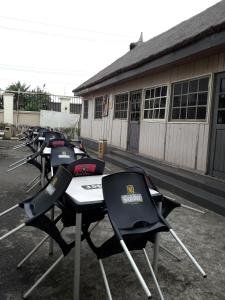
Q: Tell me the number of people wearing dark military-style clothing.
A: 0